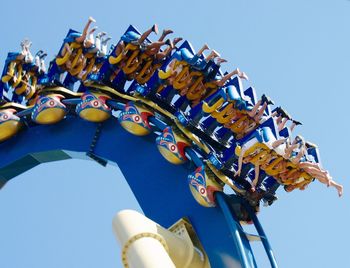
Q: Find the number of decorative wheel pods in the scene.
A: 6